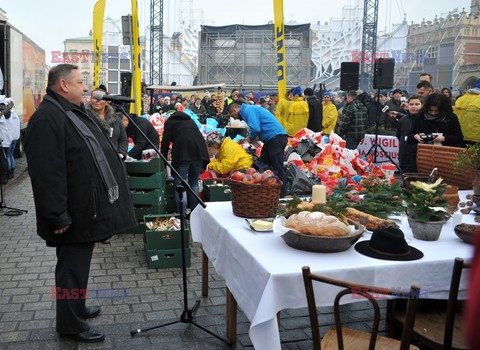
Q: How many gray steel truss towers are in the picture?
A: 2